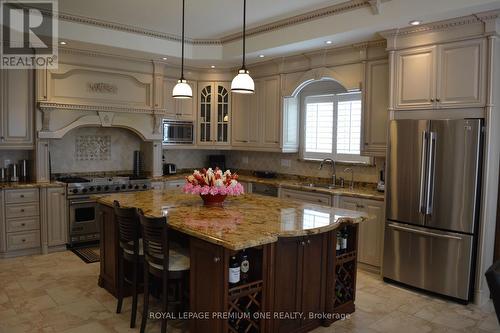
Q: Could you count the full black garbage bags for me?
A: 0